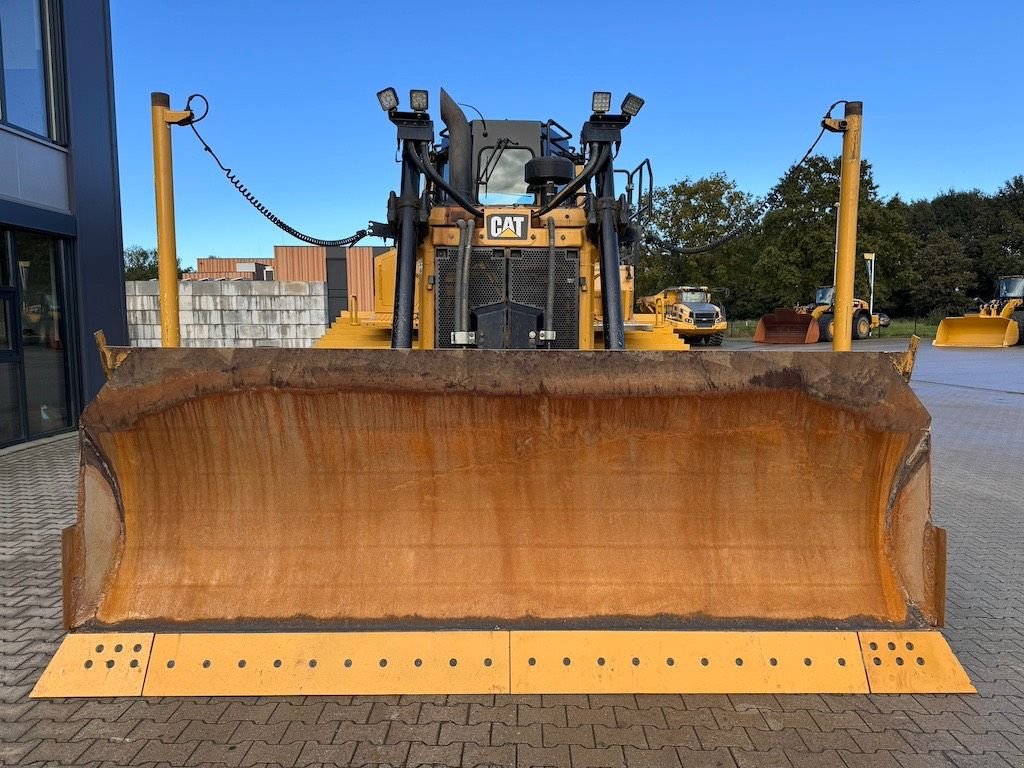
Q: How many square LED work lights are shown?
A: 4